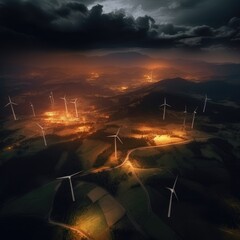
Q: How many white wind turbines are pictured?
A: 13